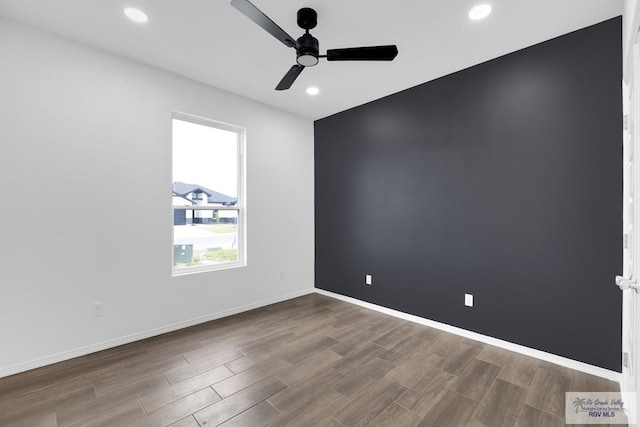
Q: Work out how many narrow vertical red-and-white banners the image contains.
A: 0